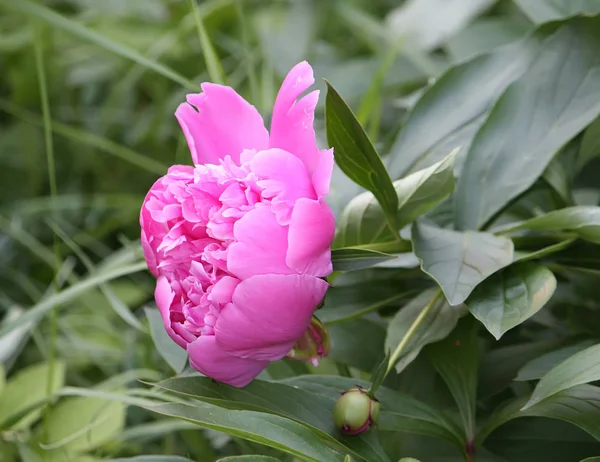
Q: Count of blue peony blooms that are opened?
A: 0